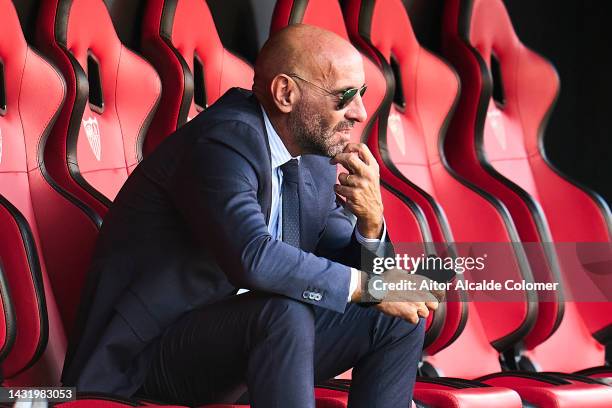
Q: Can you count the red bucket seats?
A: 6